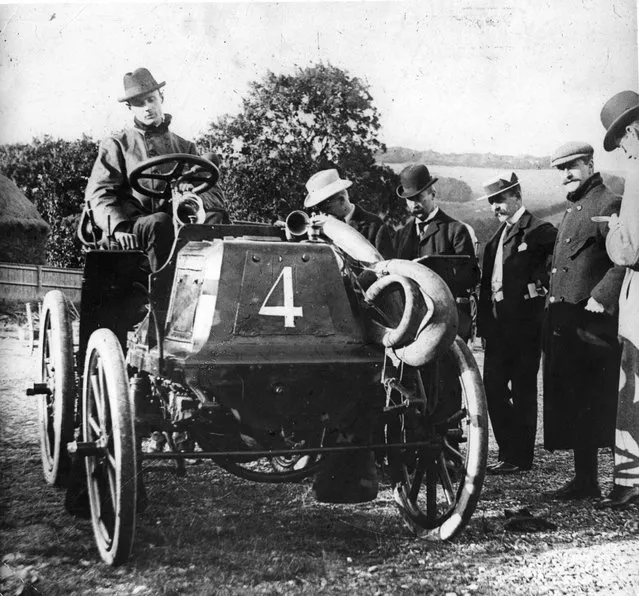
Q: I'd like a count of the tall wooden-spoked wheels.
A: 3